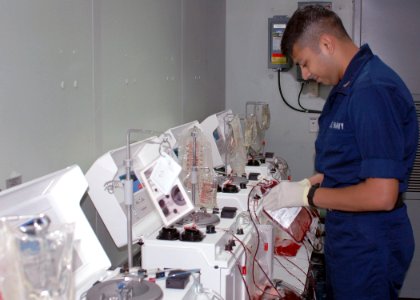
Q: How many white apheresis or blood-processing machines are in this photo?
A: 4